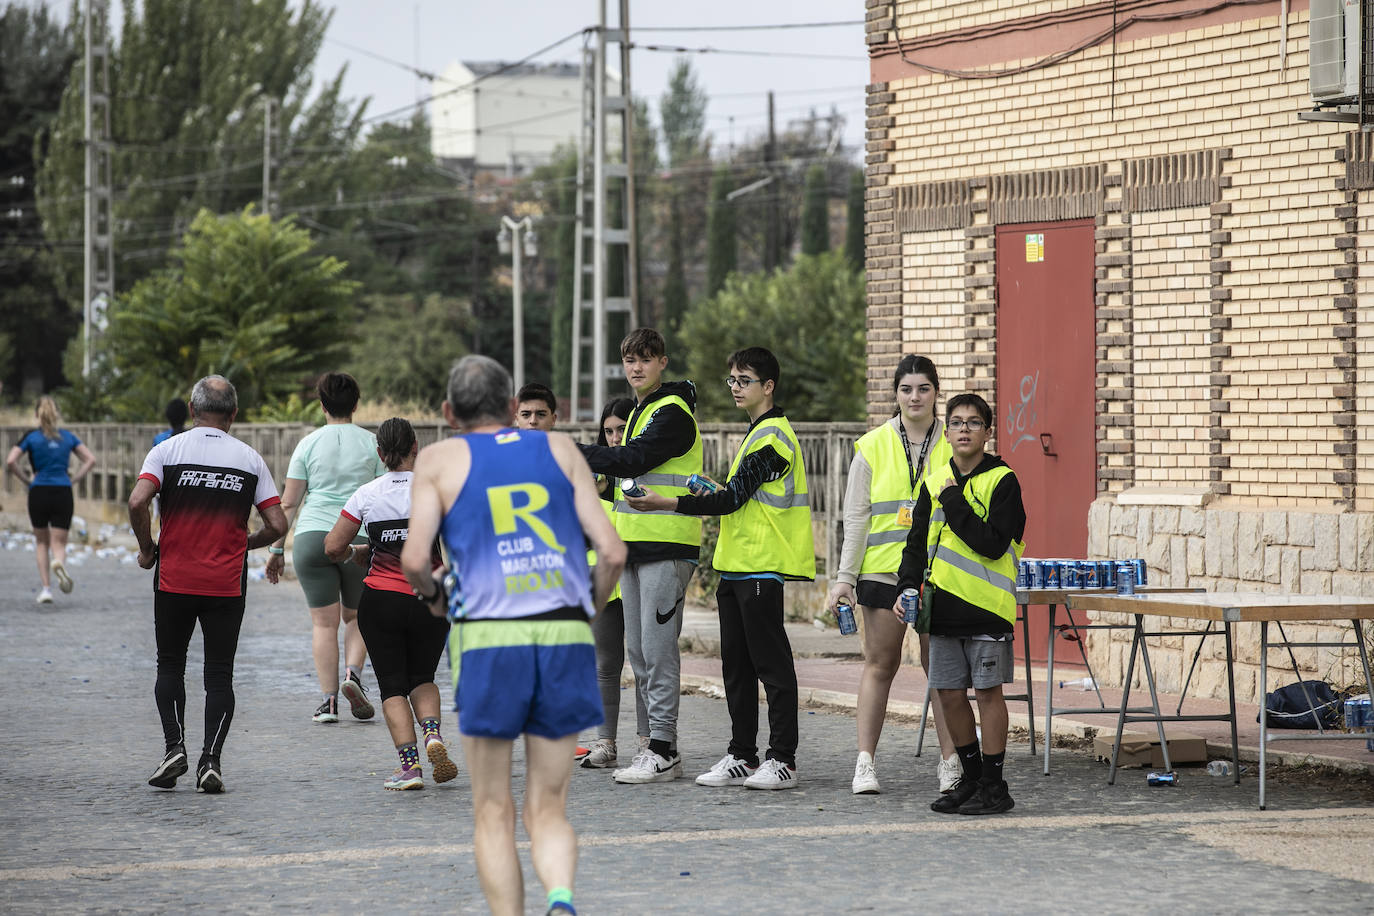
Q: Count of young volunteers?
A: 6